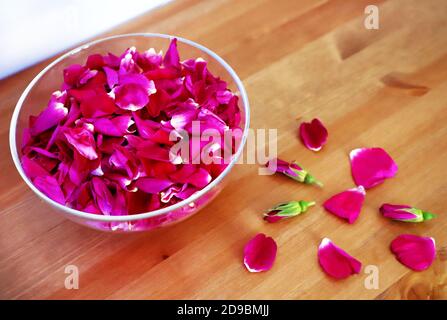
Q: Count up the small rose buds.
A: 3